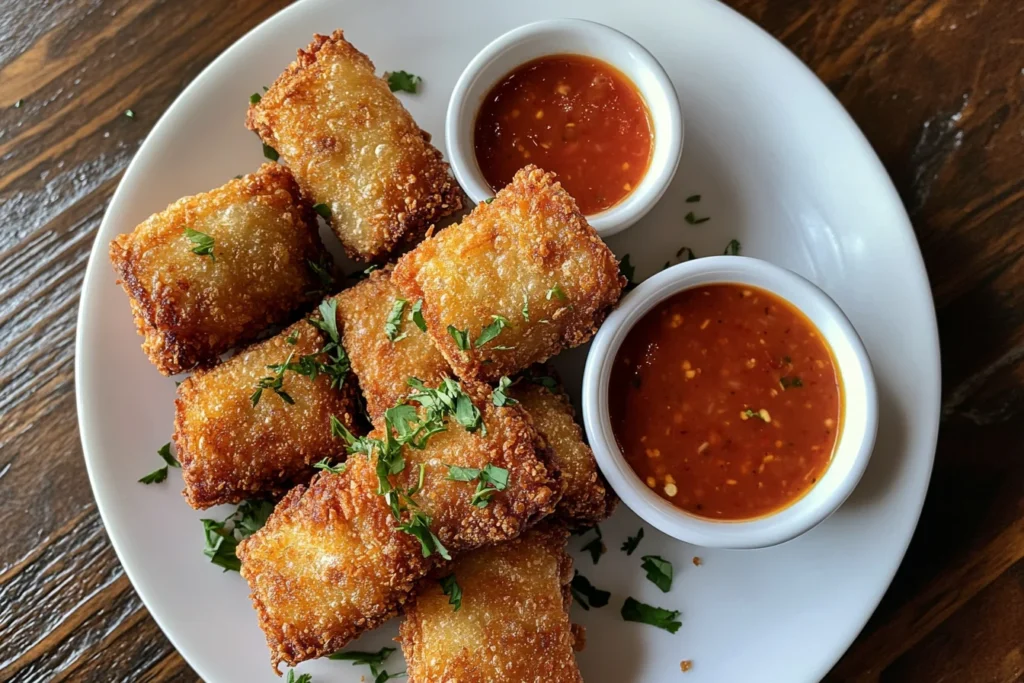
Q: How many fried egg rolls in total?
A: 9